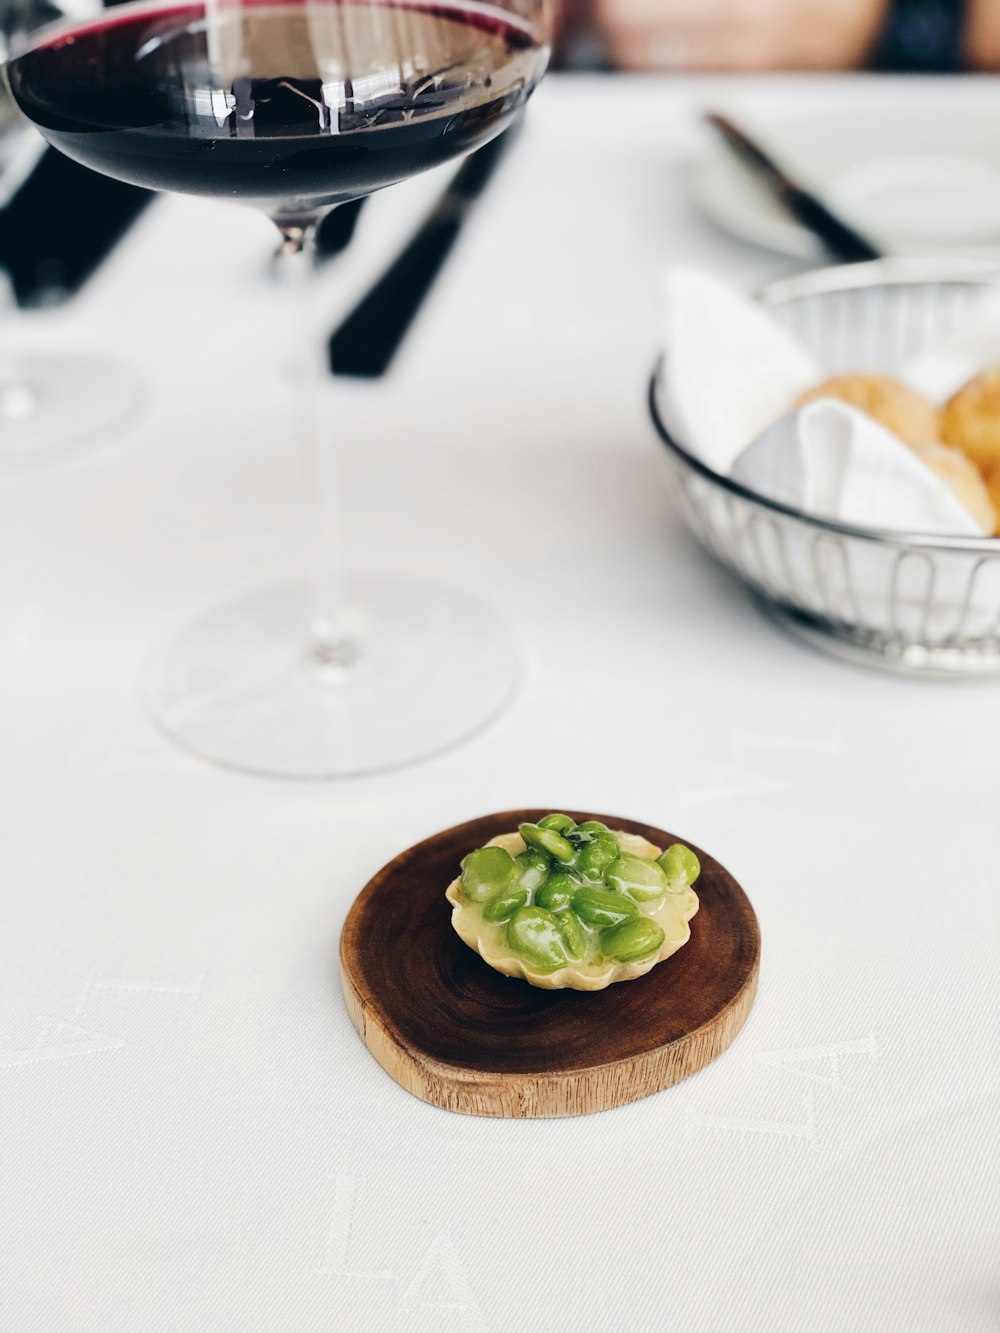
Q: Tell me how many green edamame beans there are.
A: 14